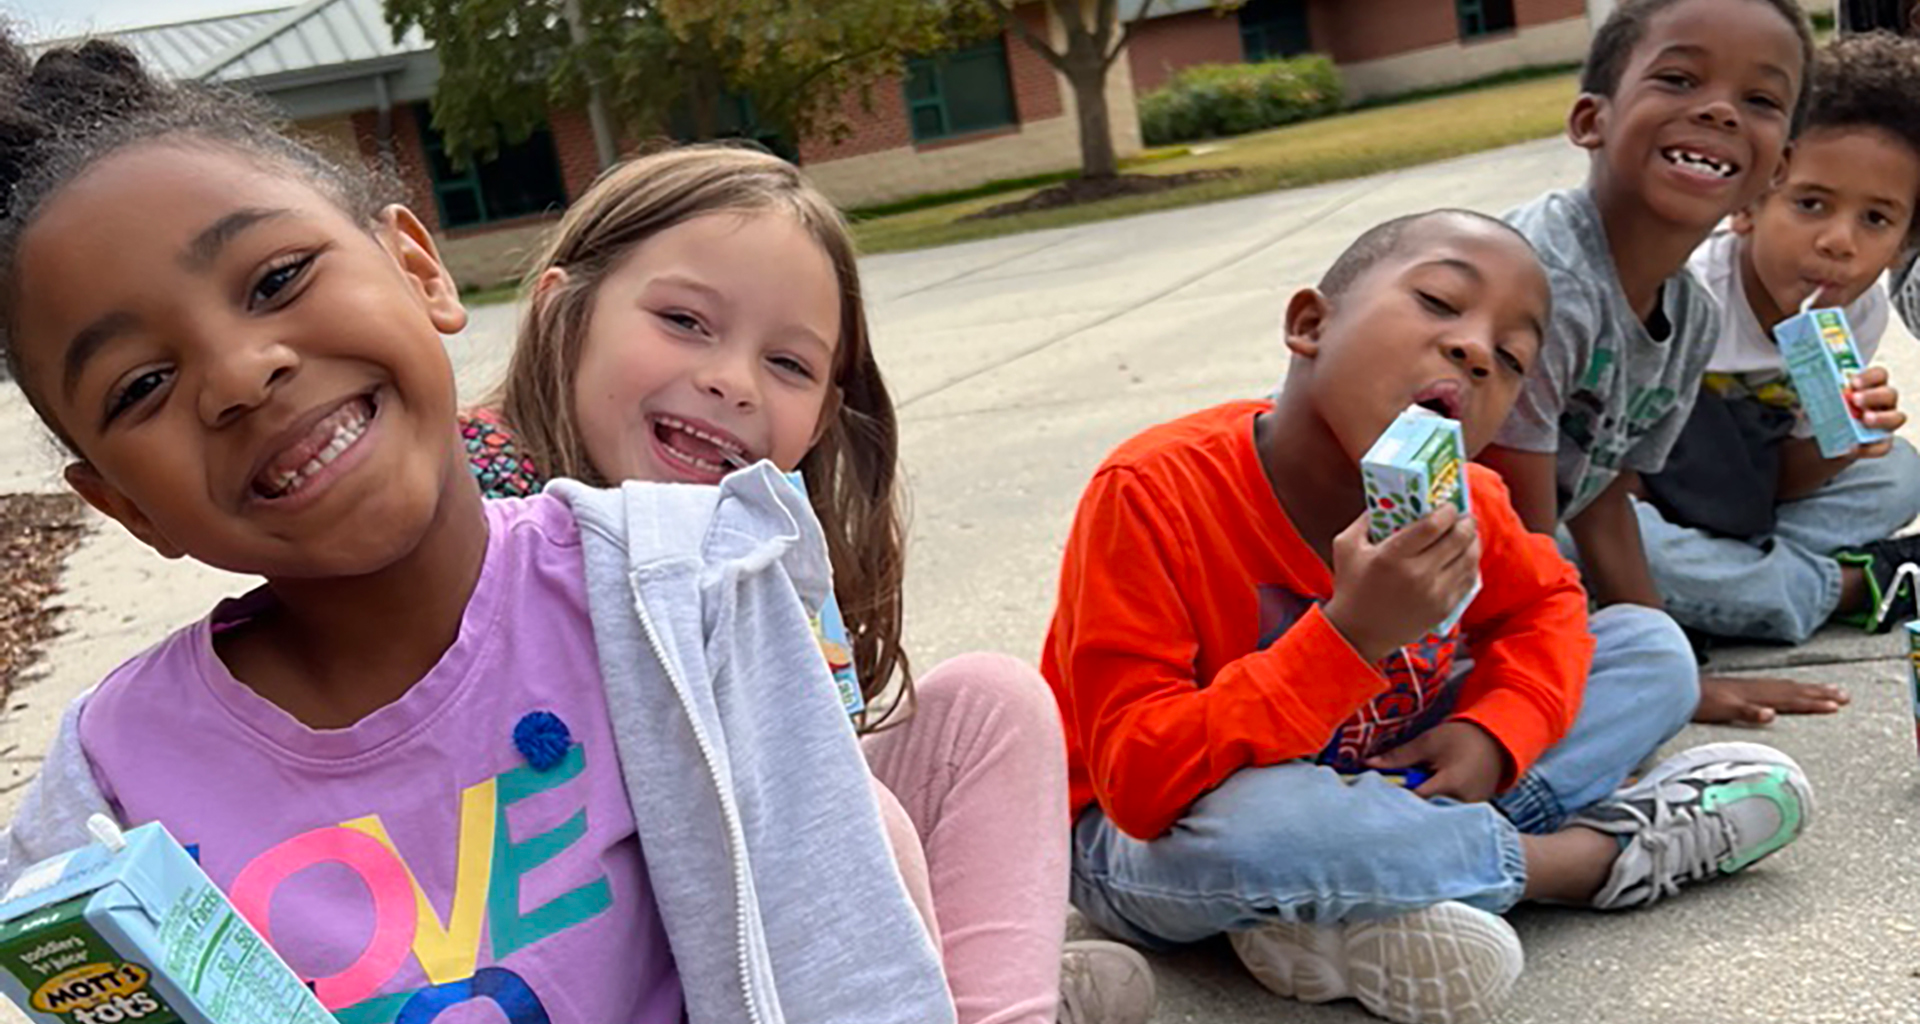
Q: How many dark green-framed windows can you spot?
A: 5